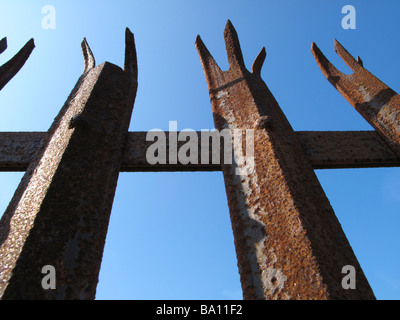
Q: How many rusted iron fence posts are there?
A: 4